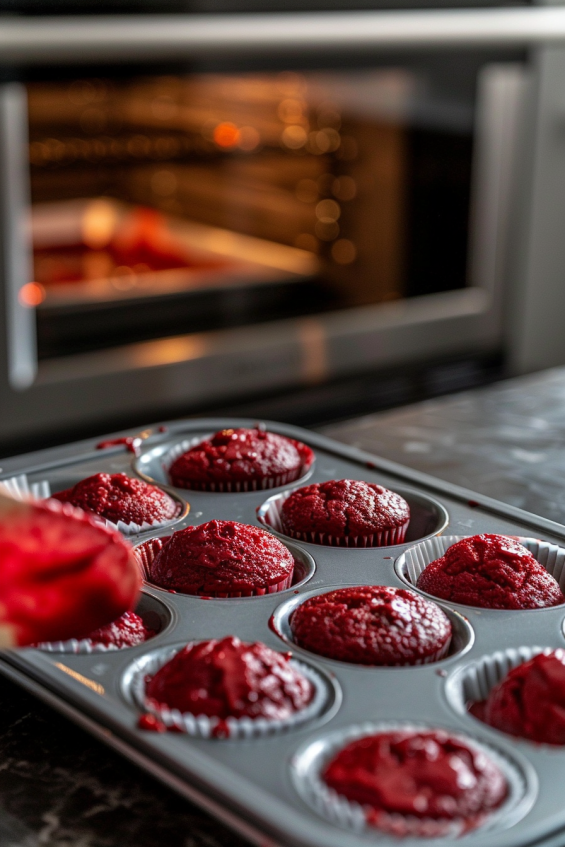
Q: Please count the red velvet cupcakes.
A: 10